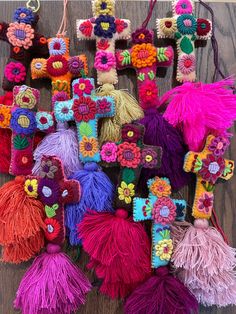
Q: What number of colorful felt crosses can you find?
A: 11